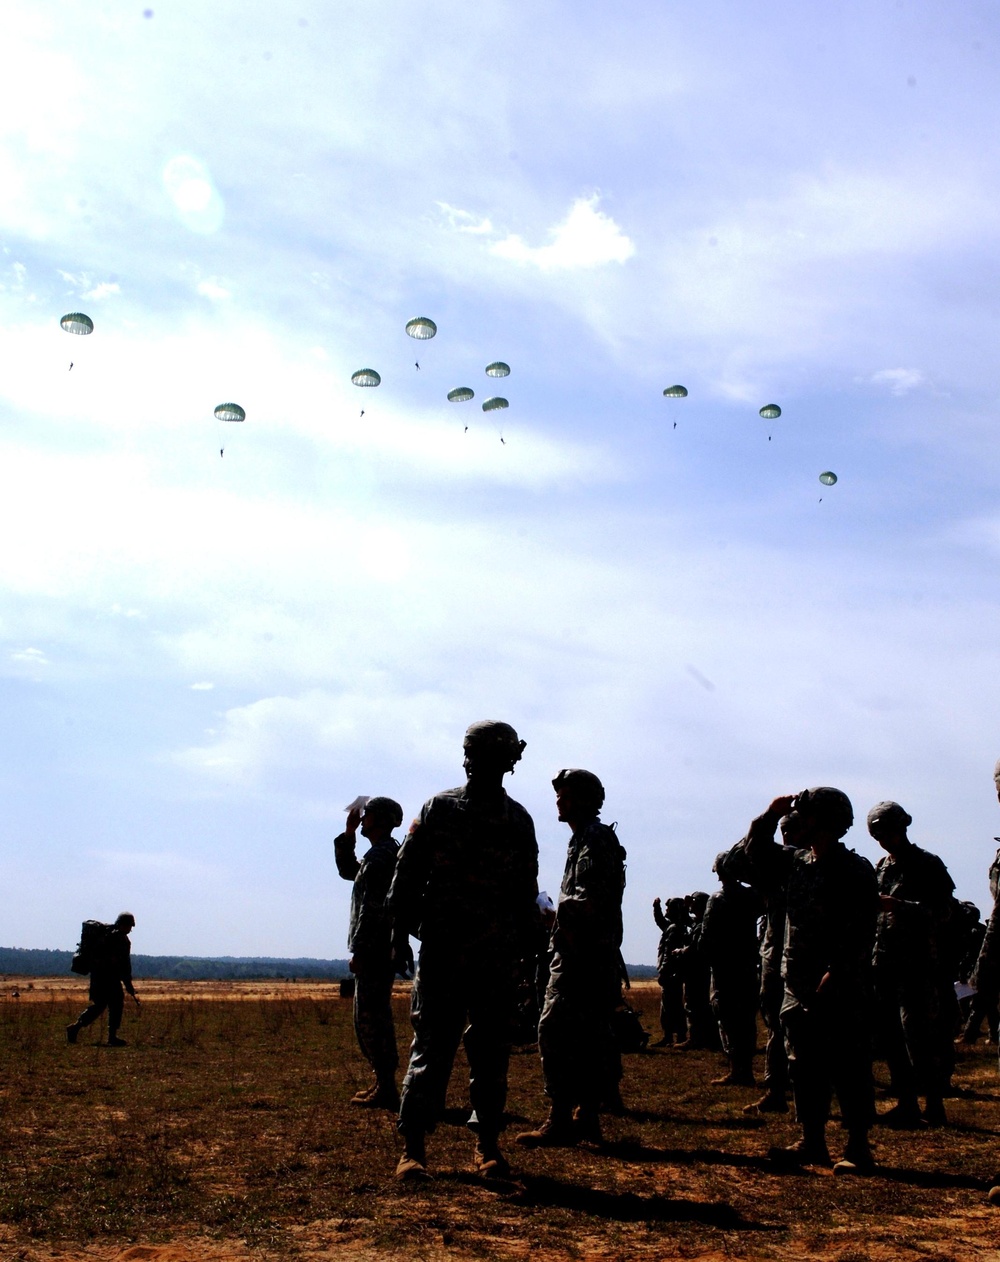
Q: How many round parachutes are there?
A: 10